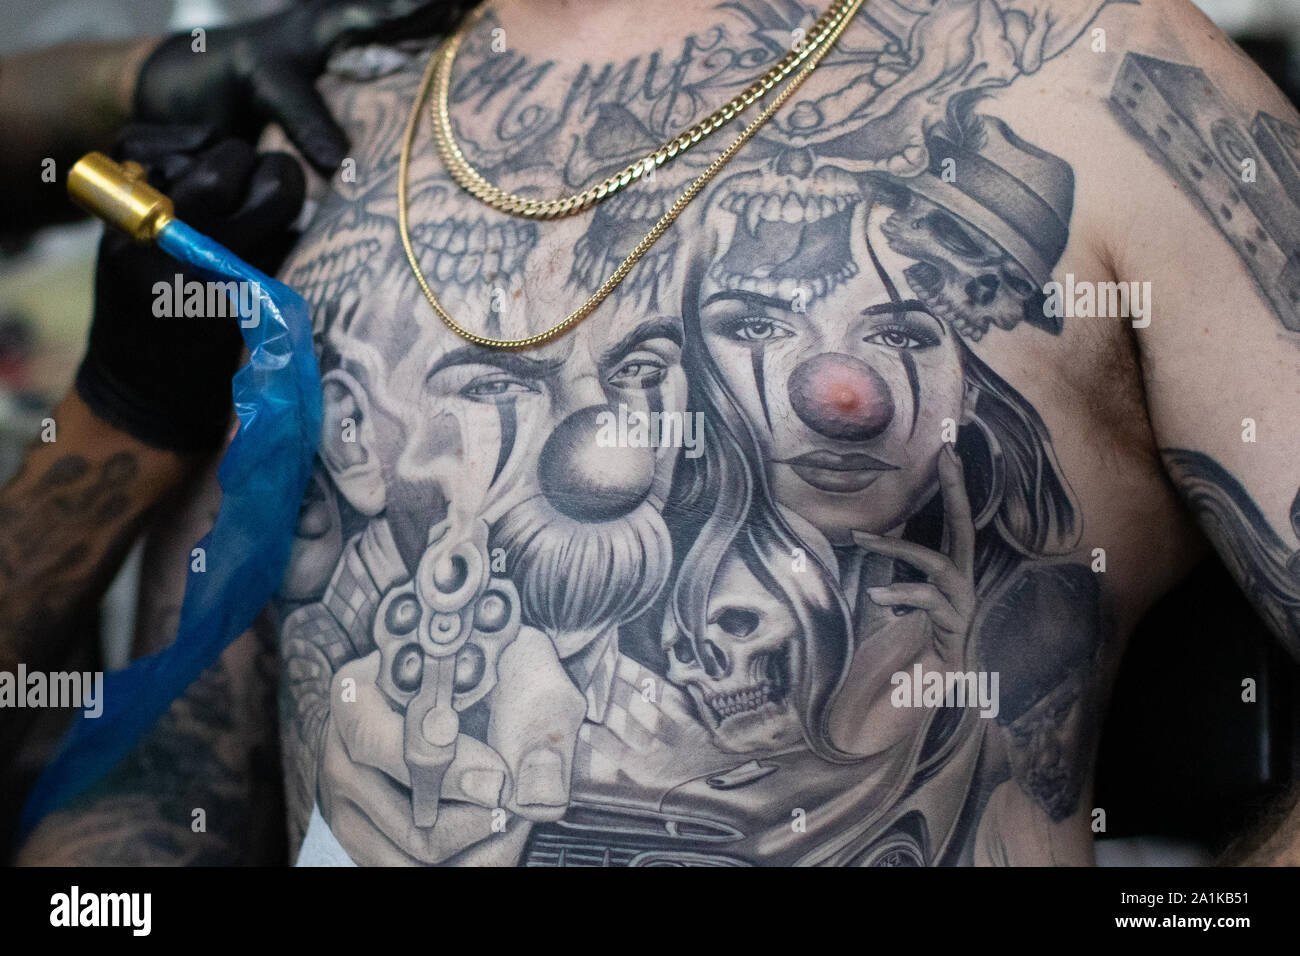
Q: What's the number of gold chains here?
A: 2